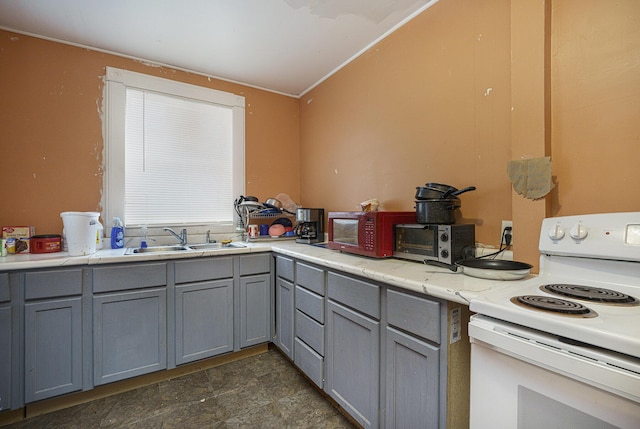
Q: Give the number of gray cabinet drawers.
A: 12